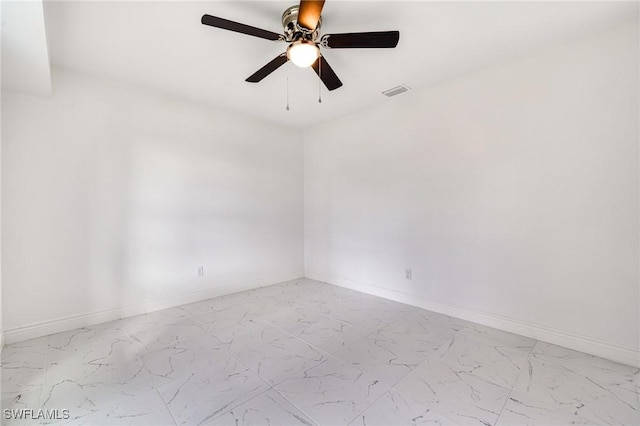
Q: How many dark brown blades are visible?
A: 4